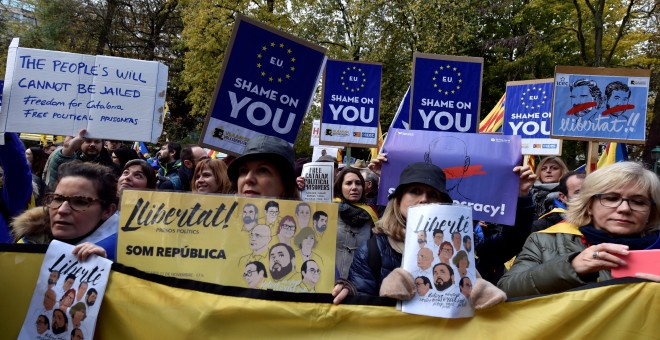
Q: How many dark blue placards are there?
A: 4